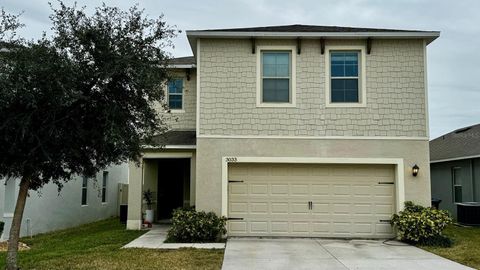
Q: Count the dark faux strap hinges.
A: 4